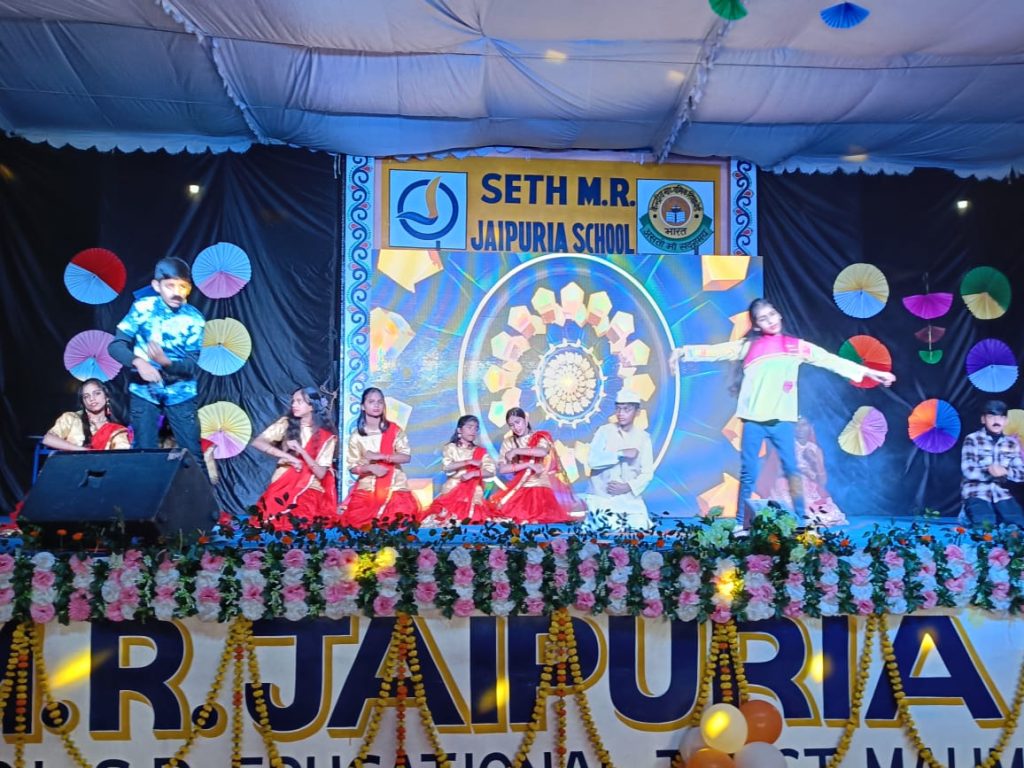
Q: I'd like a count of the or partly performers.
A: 11